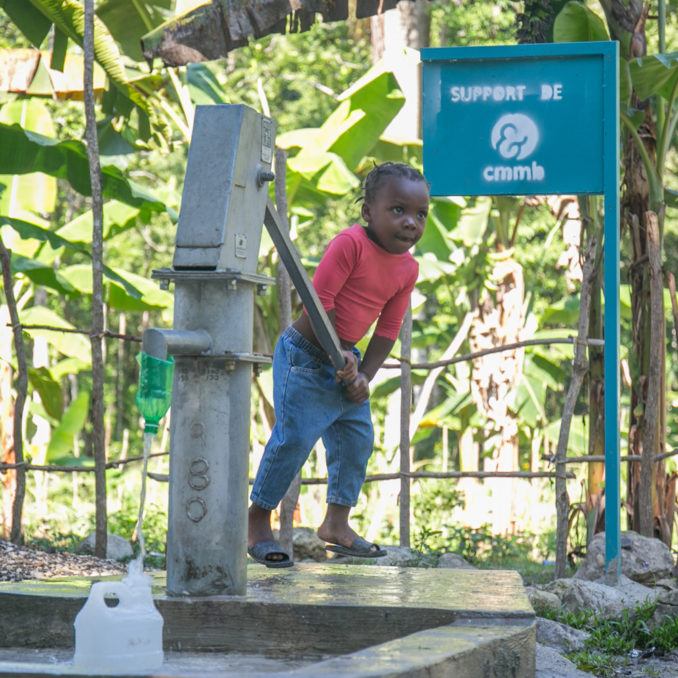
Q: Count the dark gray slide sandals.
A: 2